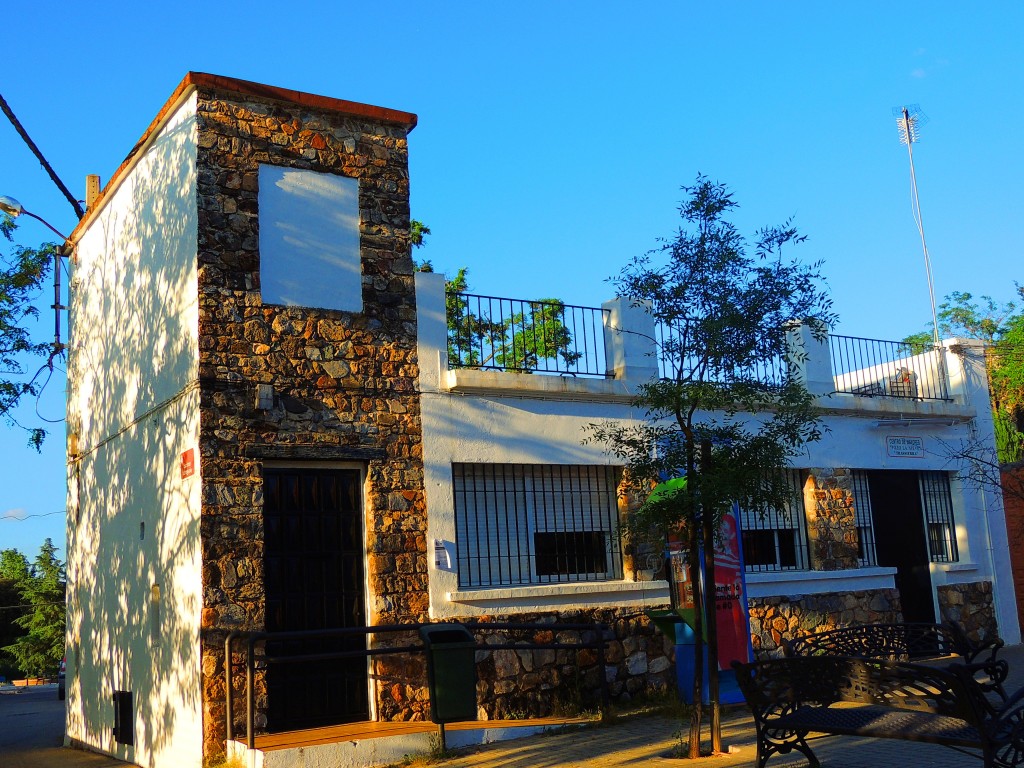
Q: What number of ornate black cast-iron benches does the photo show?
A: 2